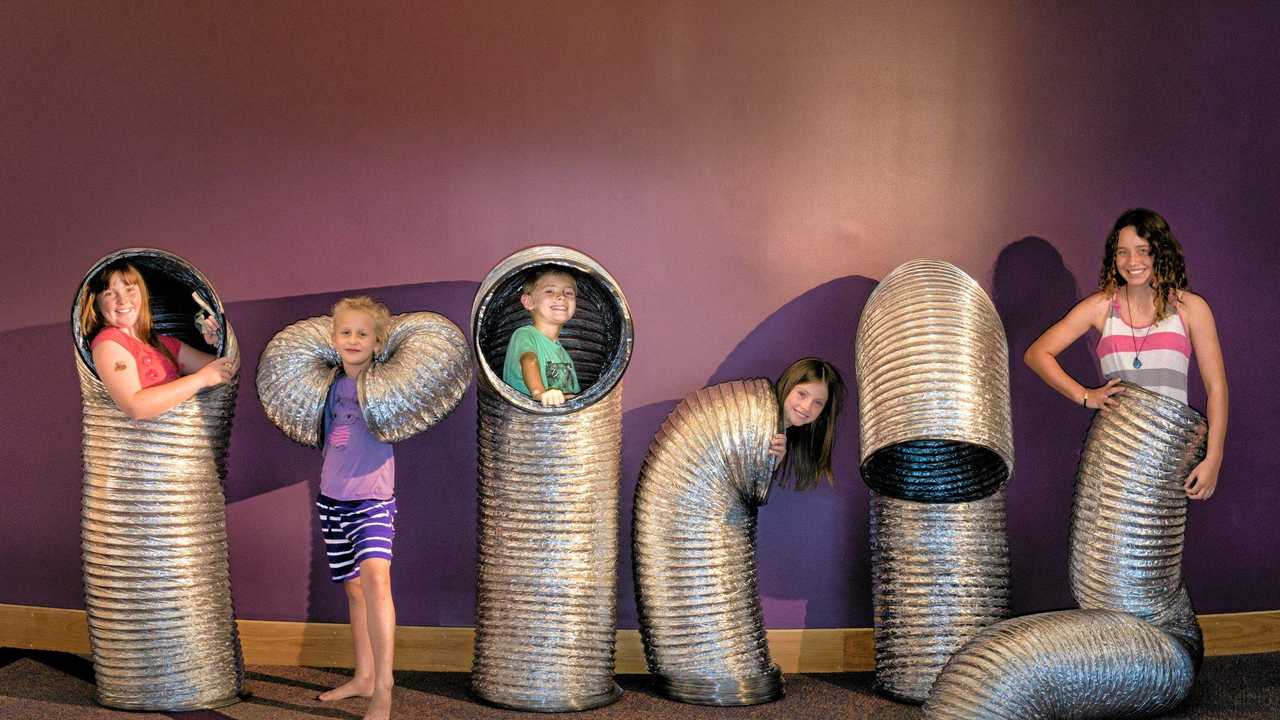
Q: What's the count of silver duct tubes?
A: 6